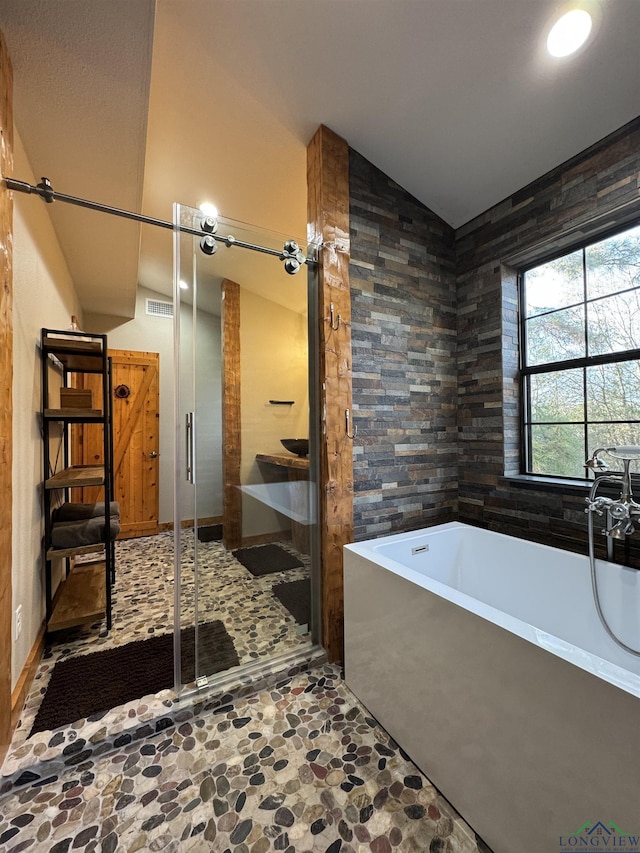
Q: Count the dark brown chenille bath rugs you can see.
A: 4